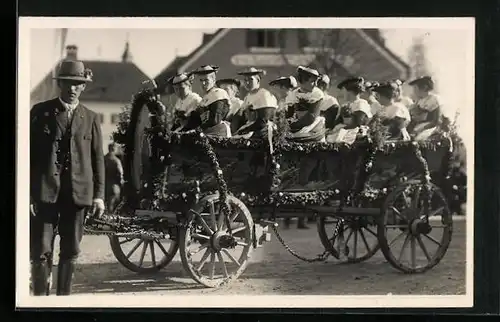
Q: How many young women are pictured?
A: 12